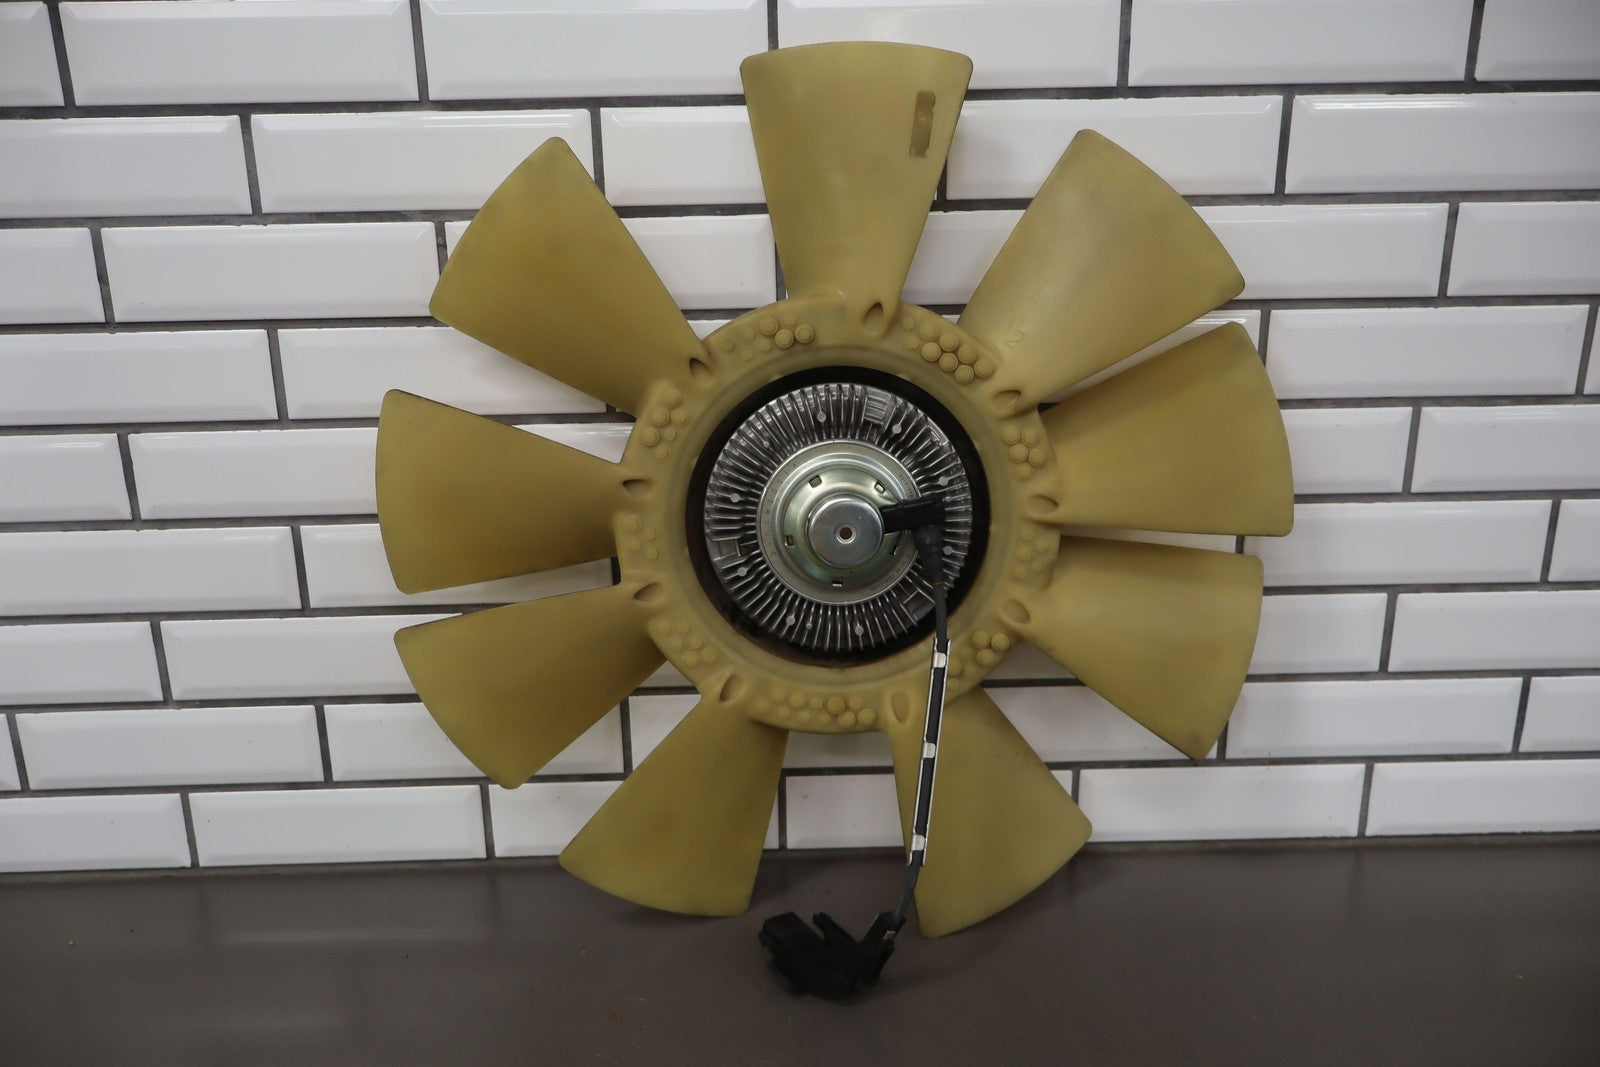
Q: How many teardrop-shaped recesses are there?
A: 9